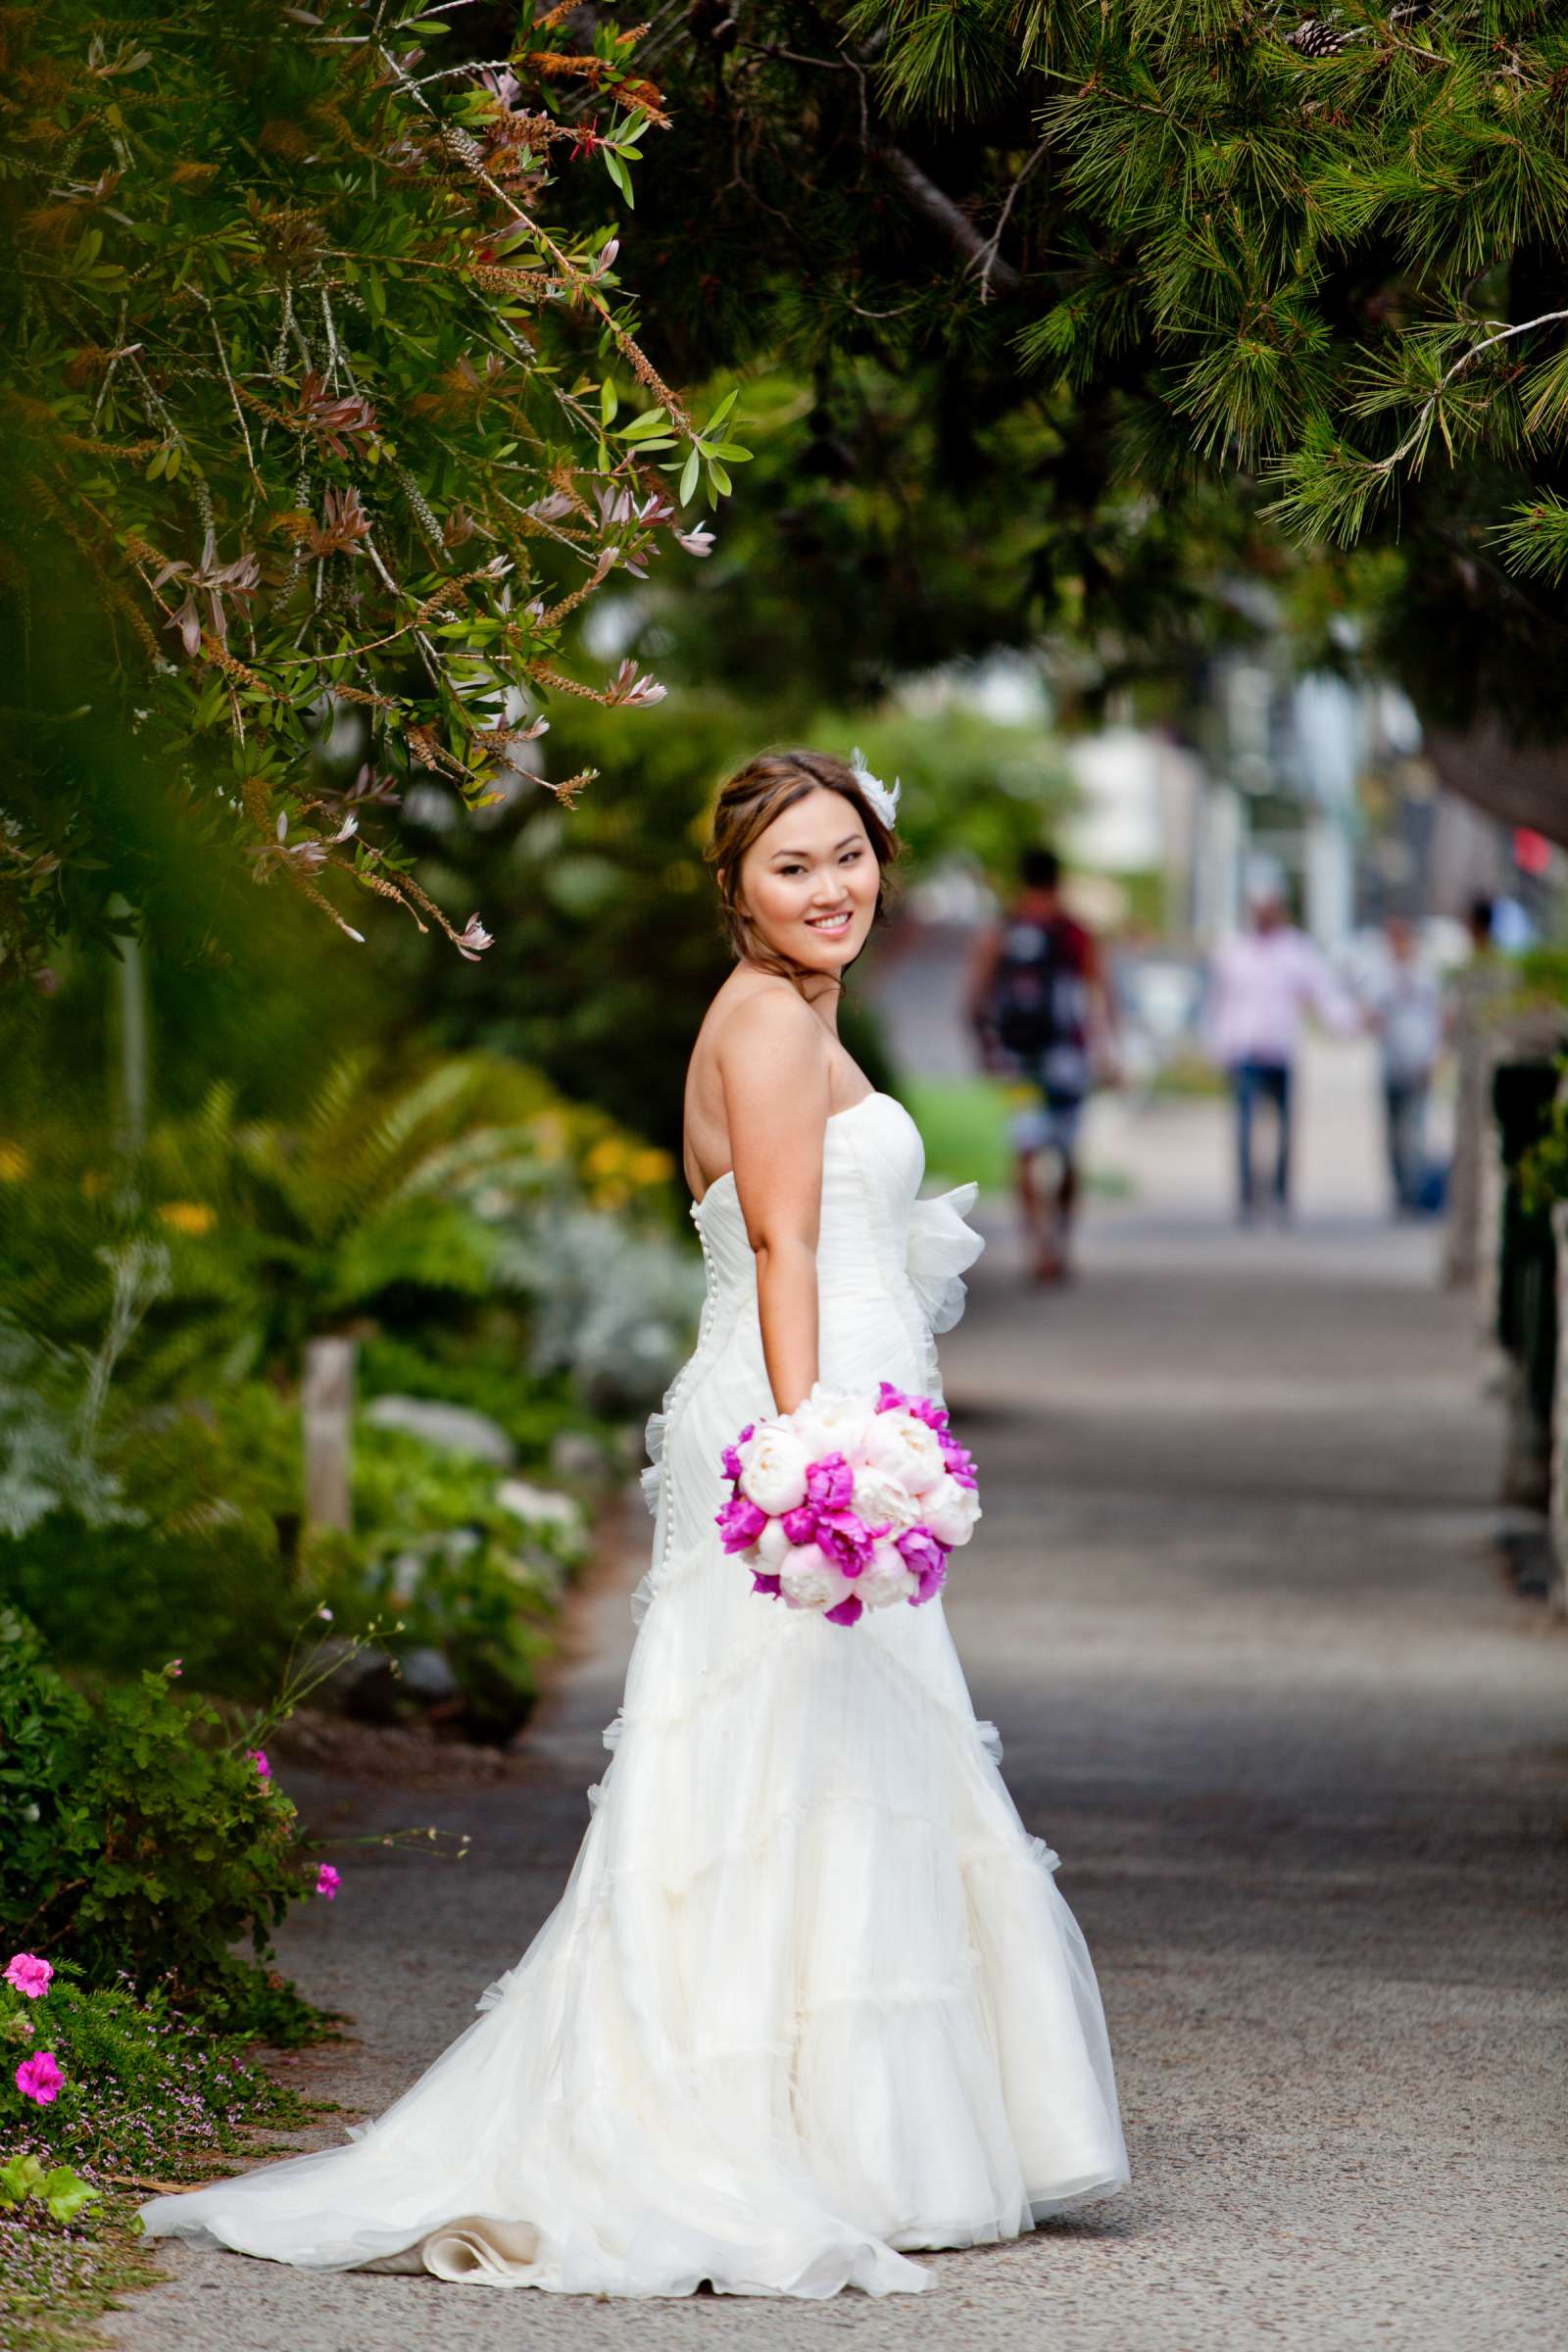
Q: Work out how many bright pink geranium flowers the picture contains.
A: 4